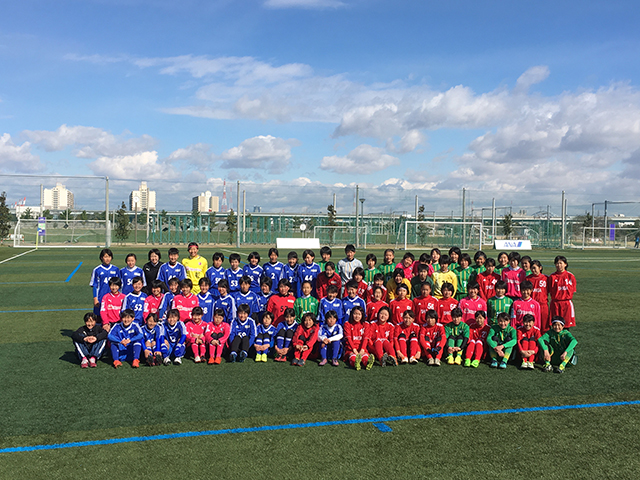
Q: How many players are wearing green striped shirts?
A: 14